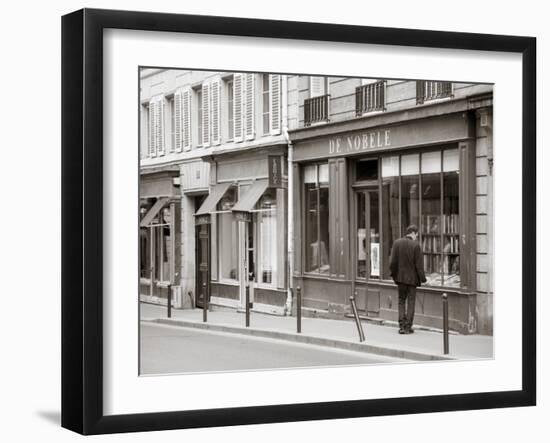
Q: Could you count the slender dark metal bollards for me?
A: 6